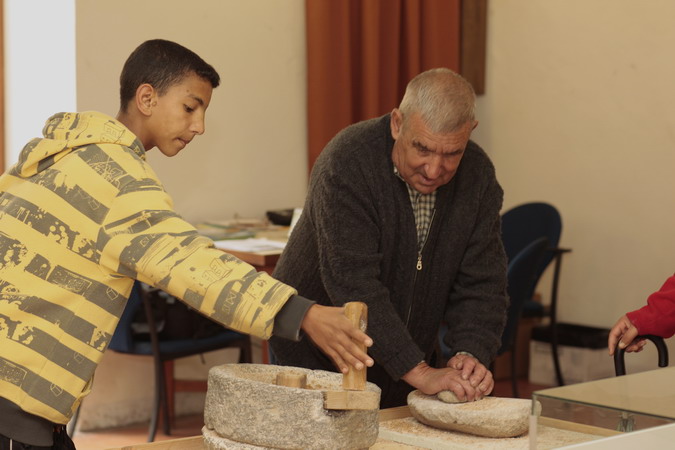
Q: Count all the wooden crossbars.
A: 1